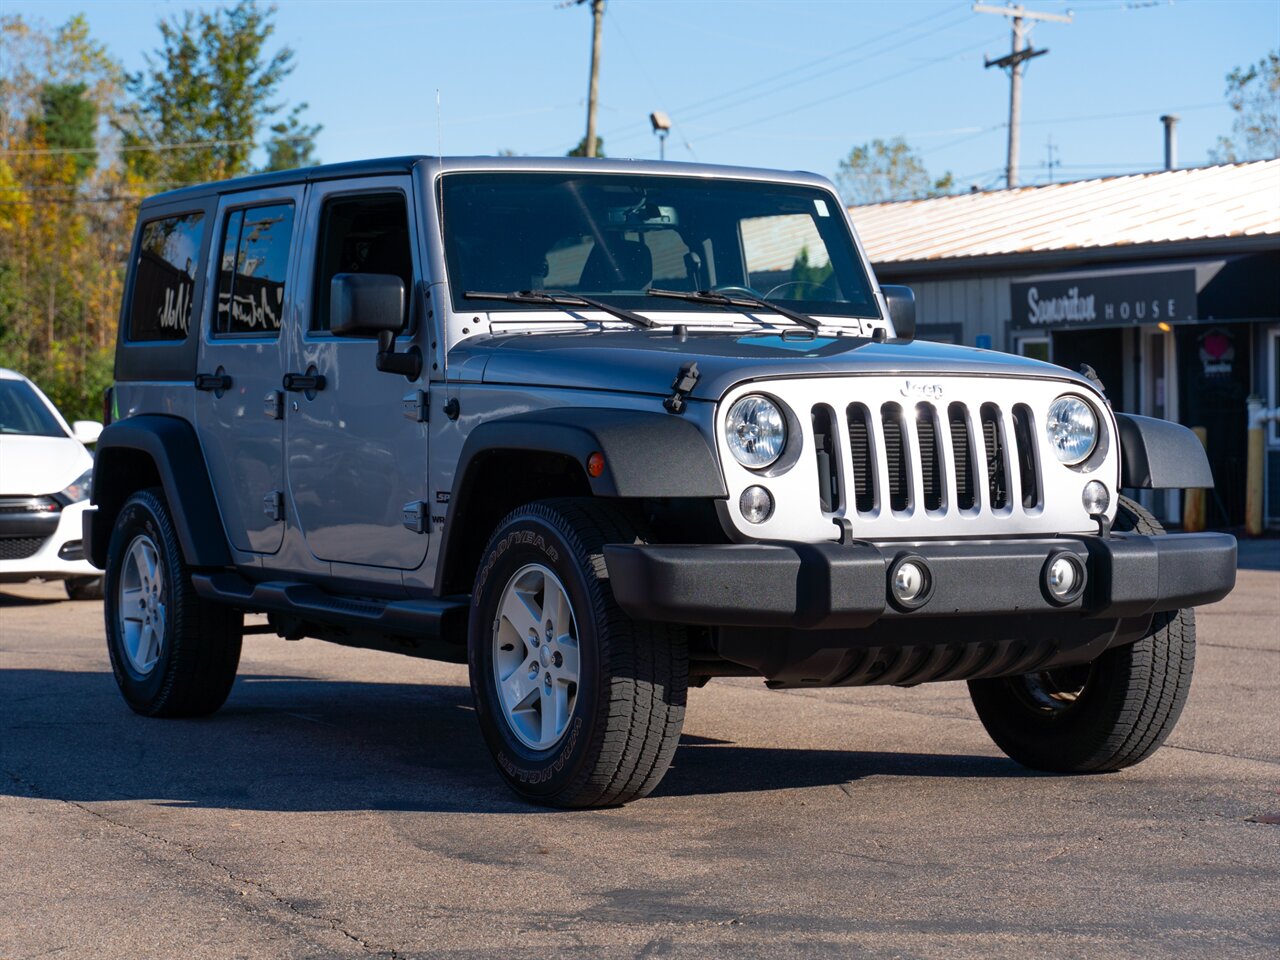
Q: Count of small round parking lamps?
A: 2